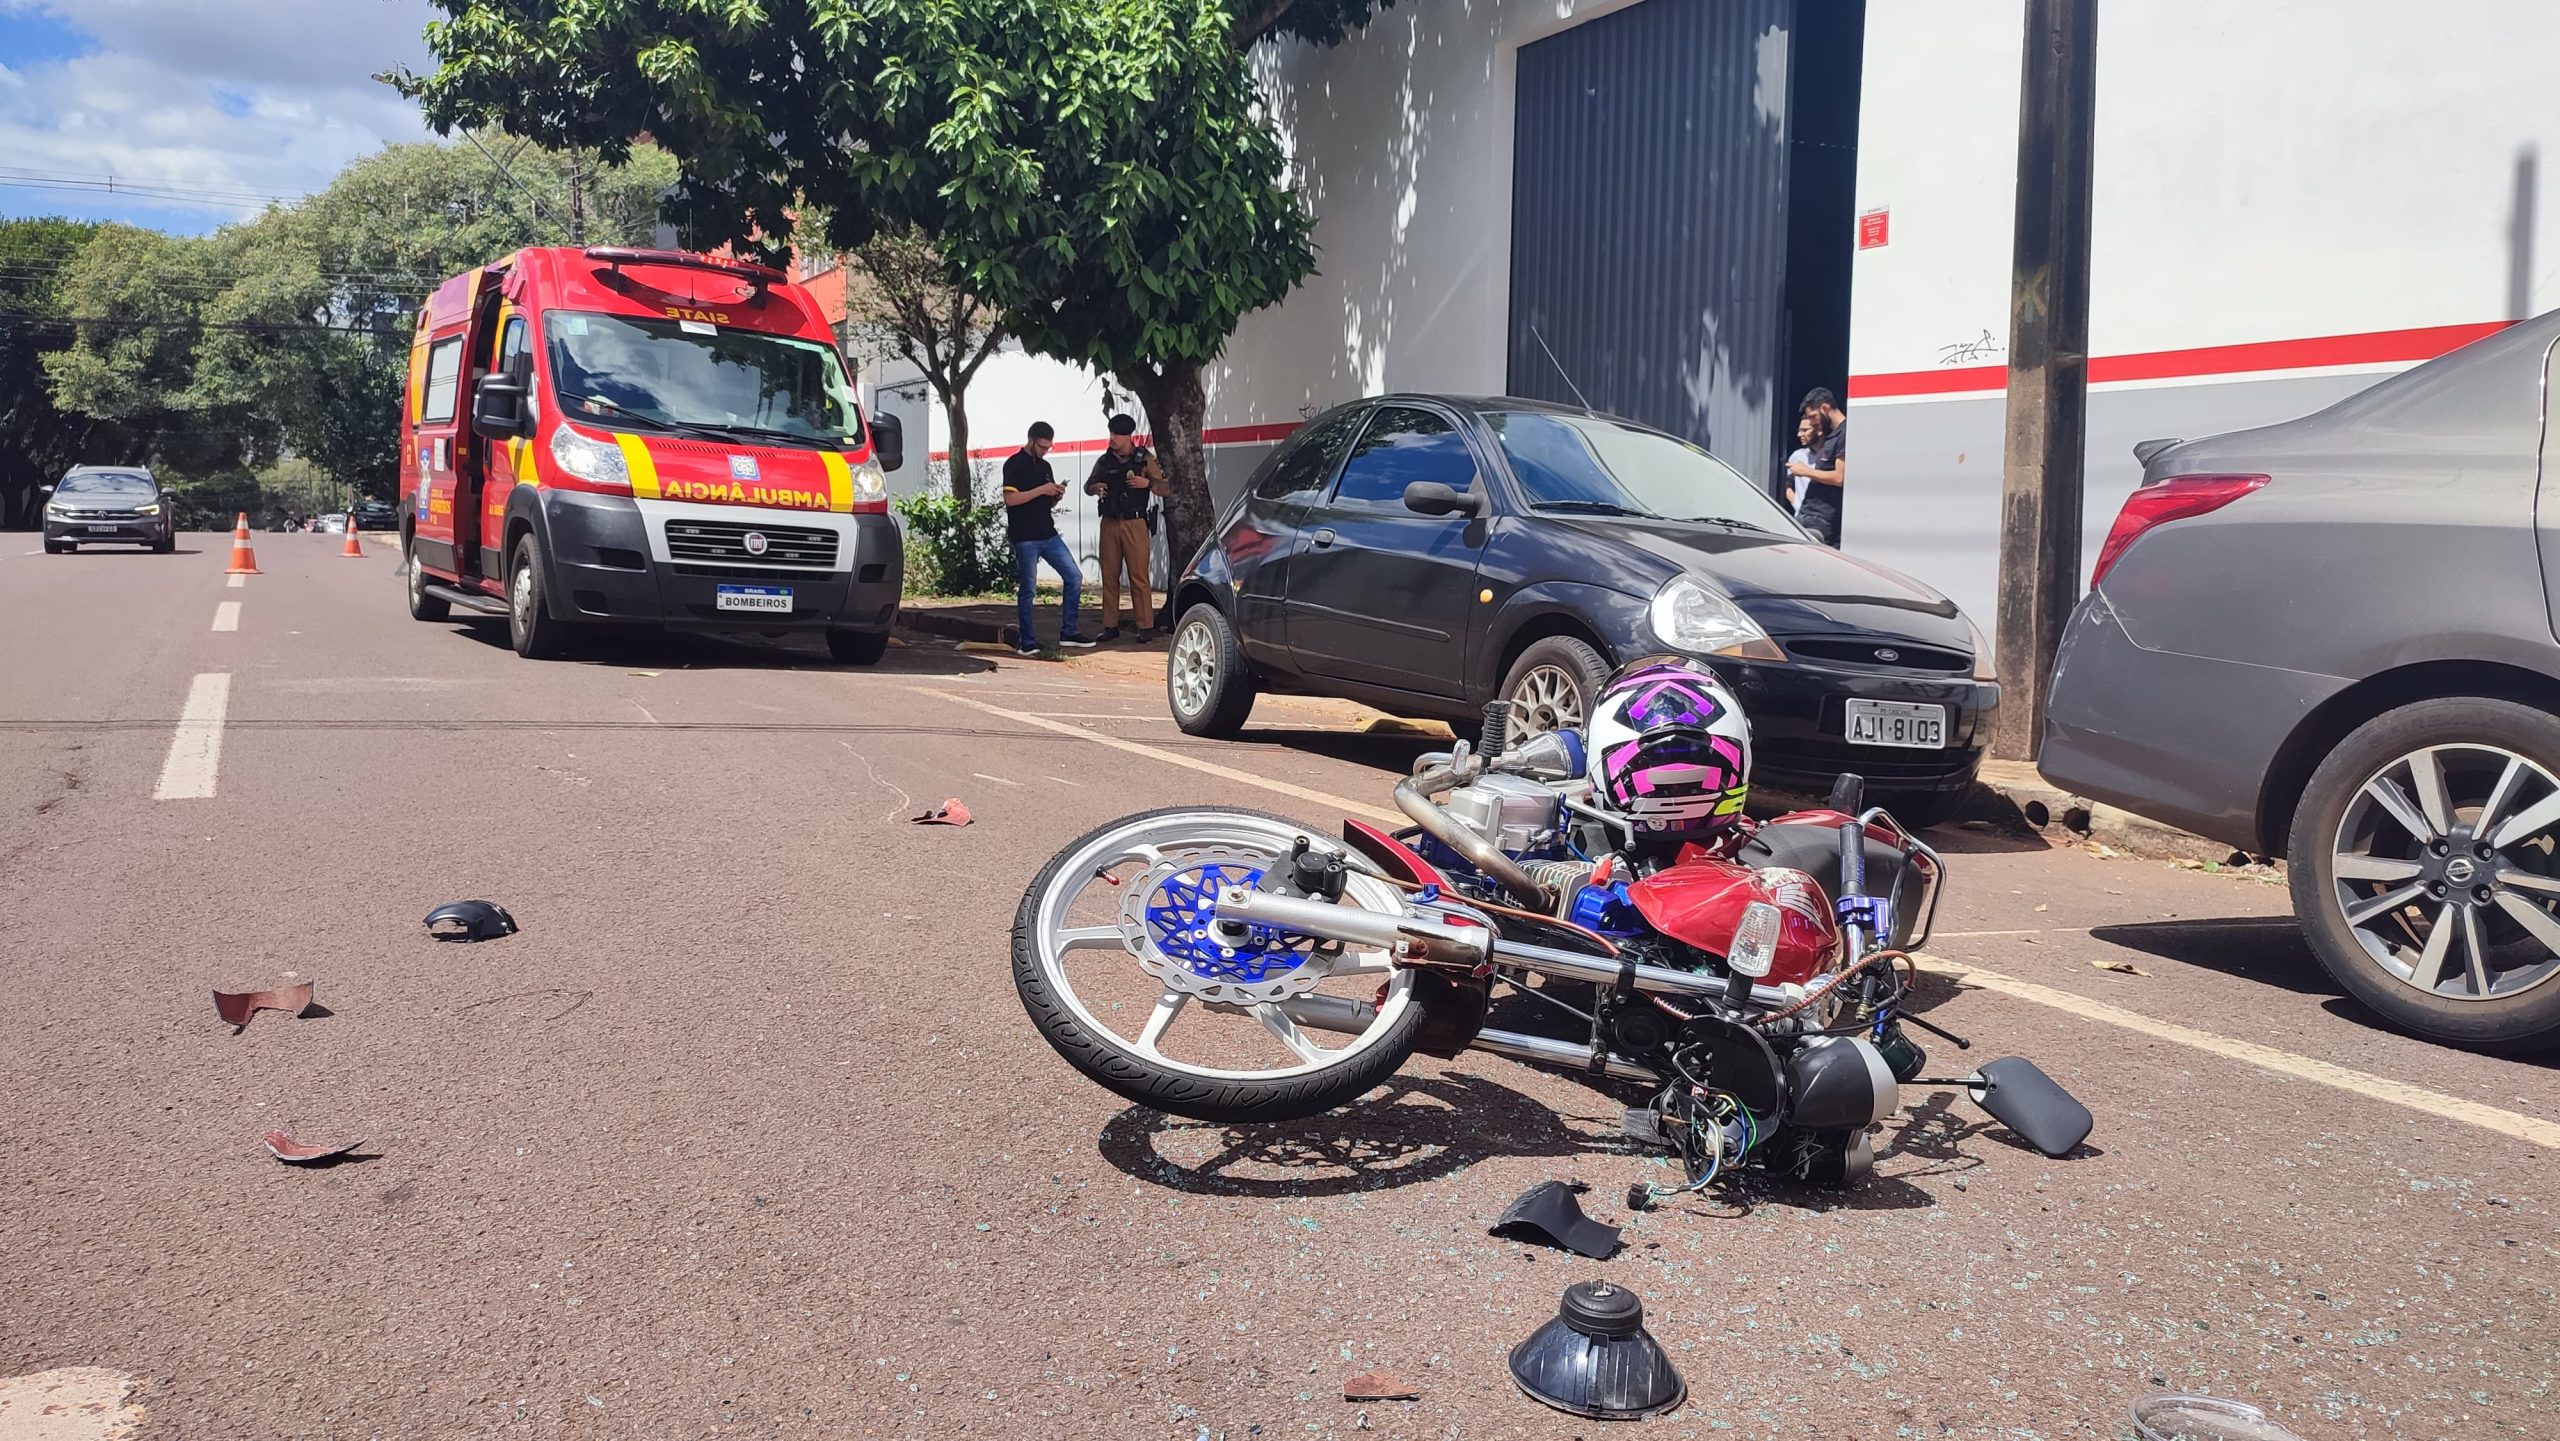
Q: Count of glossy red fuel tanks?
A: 1